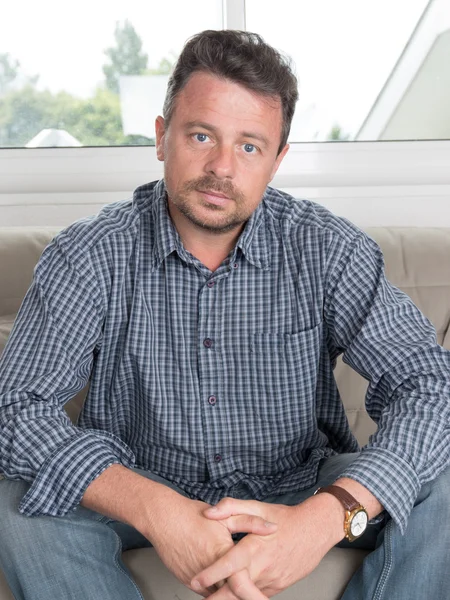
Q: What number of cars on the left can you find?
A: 0